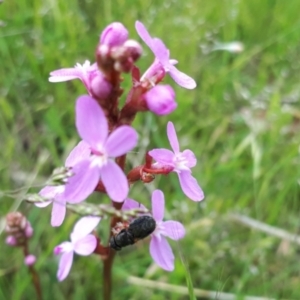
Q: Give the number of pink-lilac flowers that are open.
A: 7